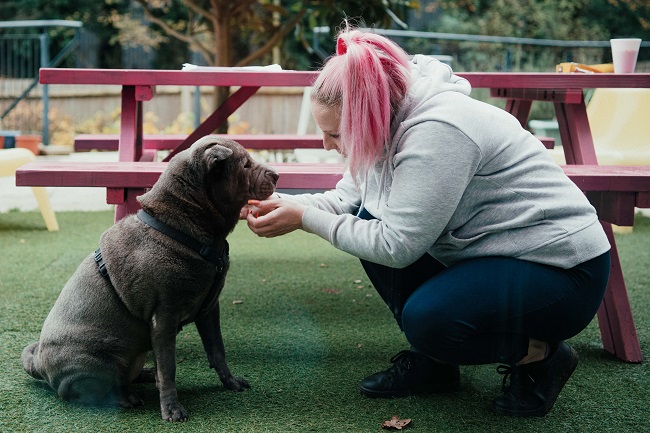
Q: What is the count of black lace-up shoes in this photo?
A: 2